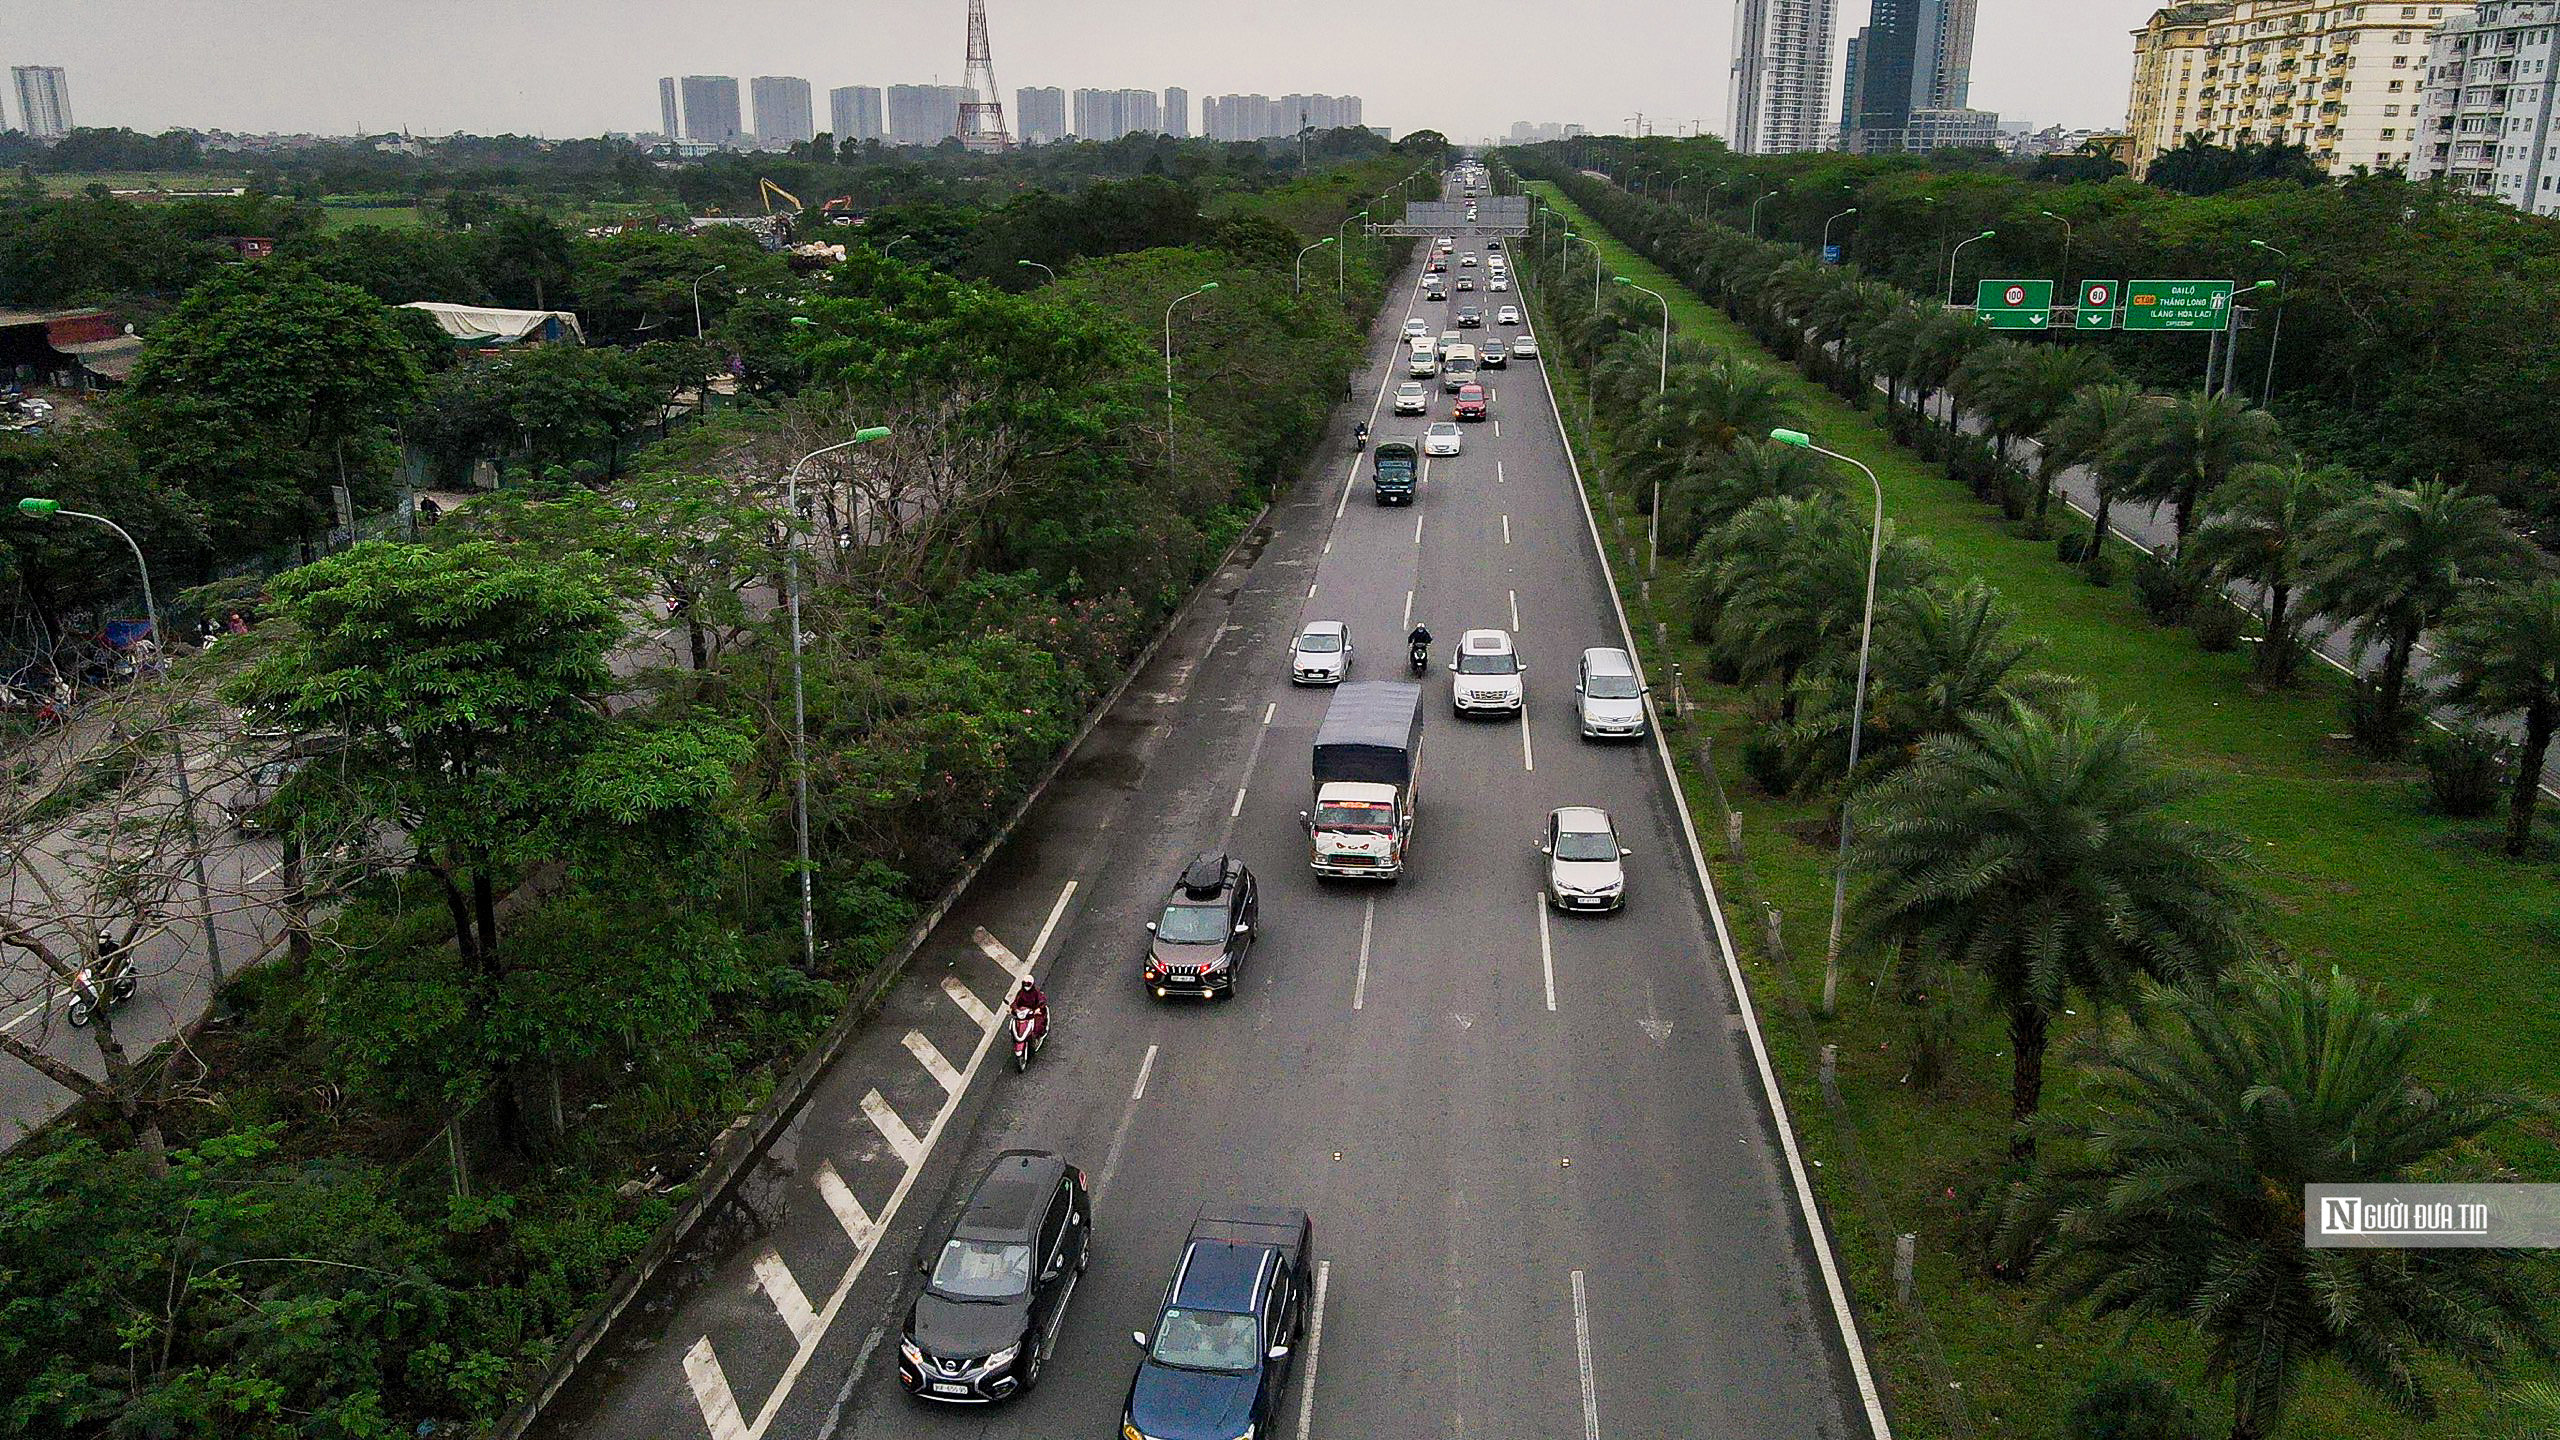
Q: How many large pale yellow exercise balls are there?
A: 0